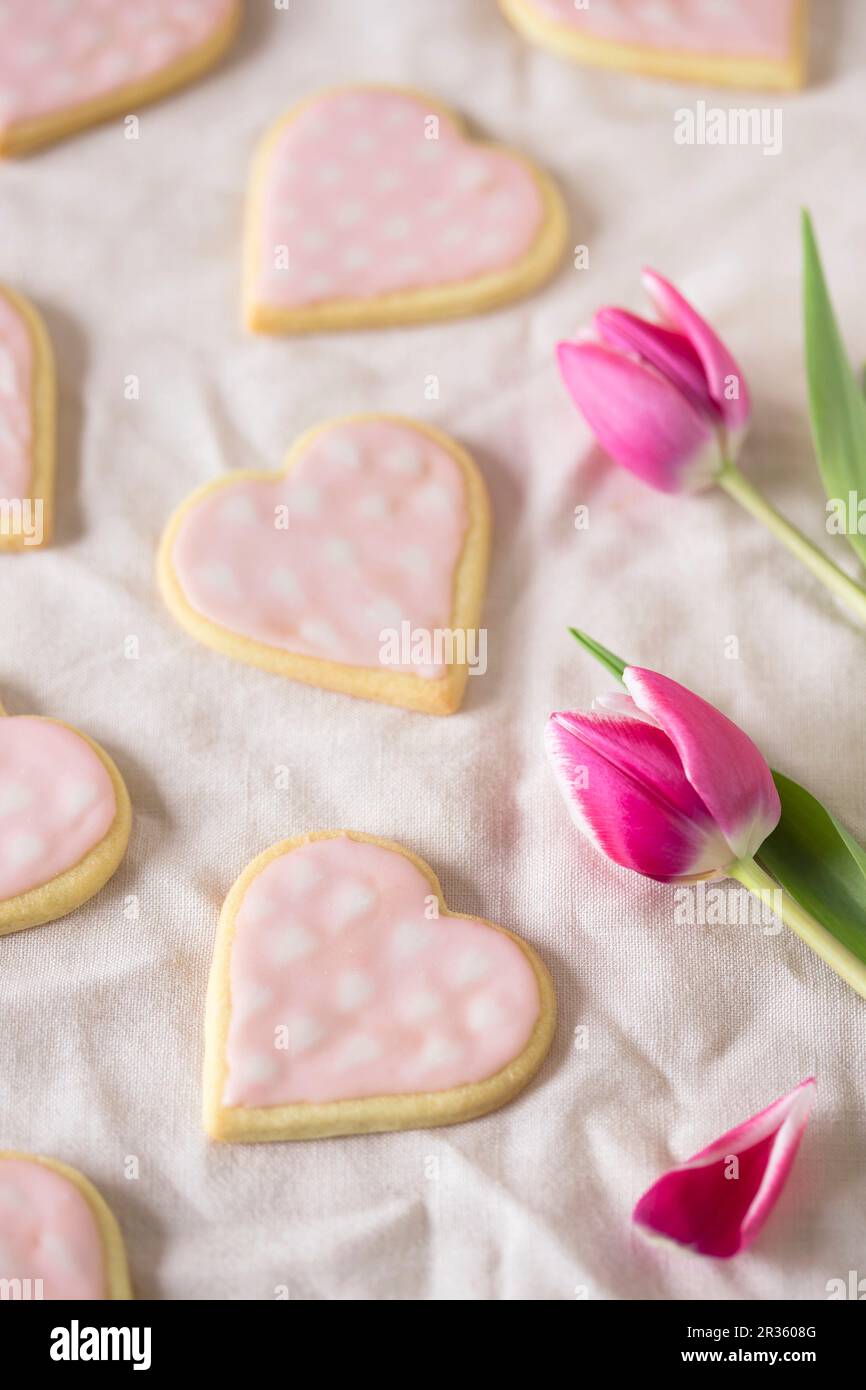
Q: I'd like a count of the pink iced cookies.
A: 8